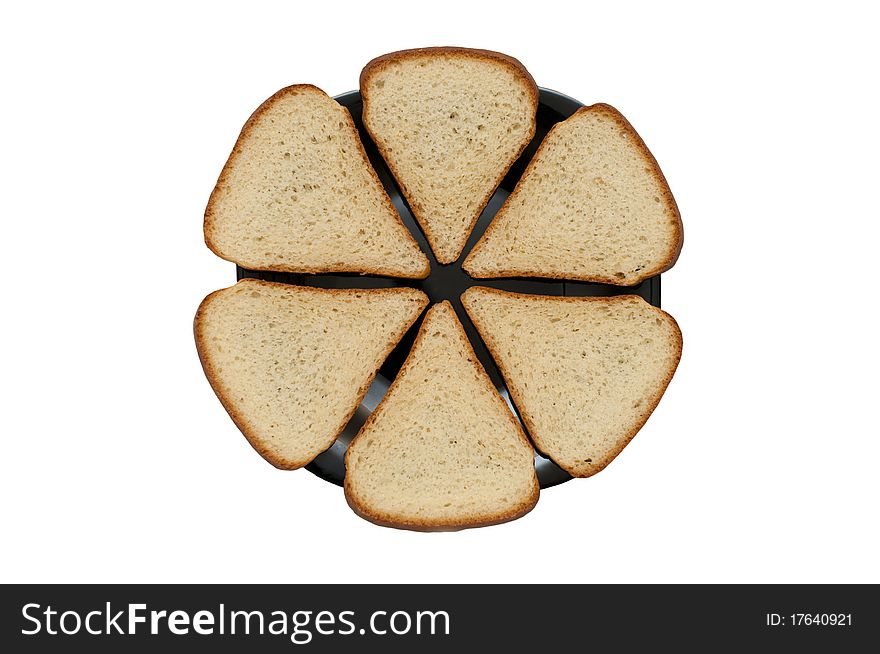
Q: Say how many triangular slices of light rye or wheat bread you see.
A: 6